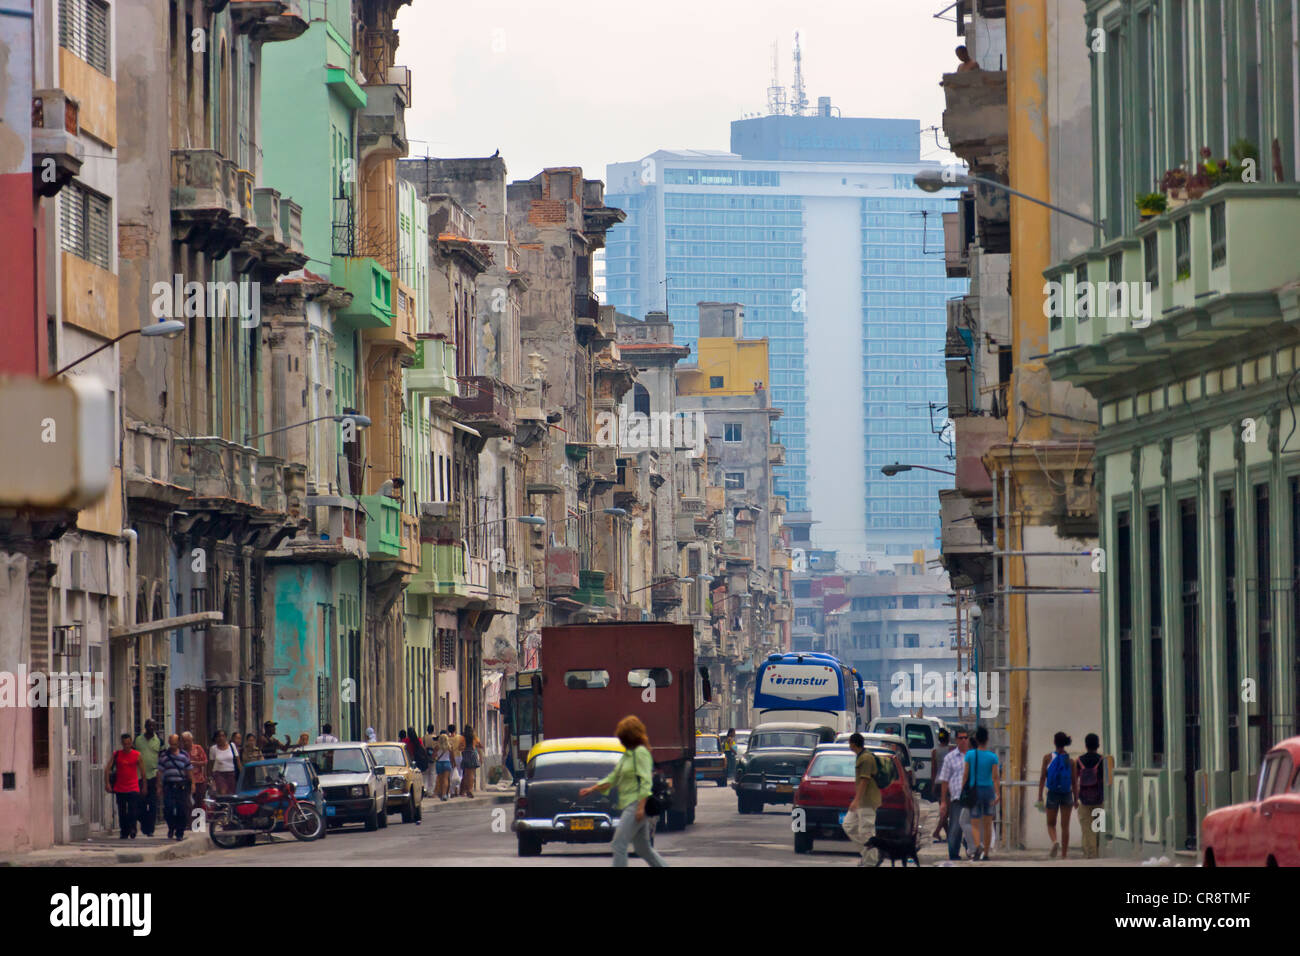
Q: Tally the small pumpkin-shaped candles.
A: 0